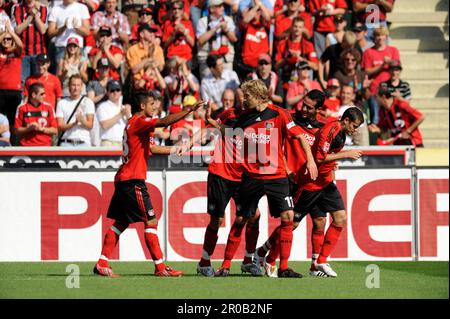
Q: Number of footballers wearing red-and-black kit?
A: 5